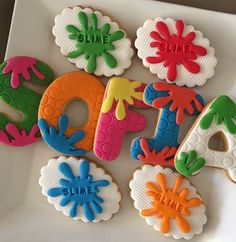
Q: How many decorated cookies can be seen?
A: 9